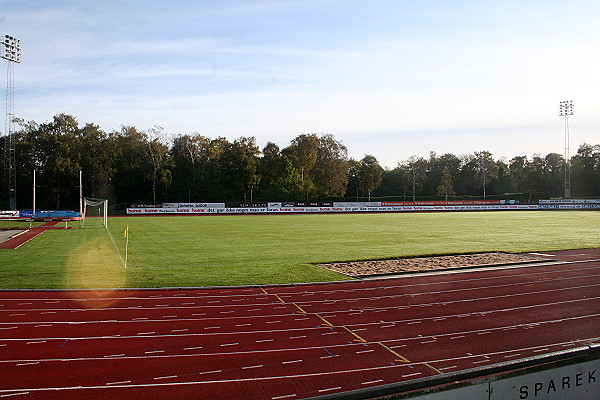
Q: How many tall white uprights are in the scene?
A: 2